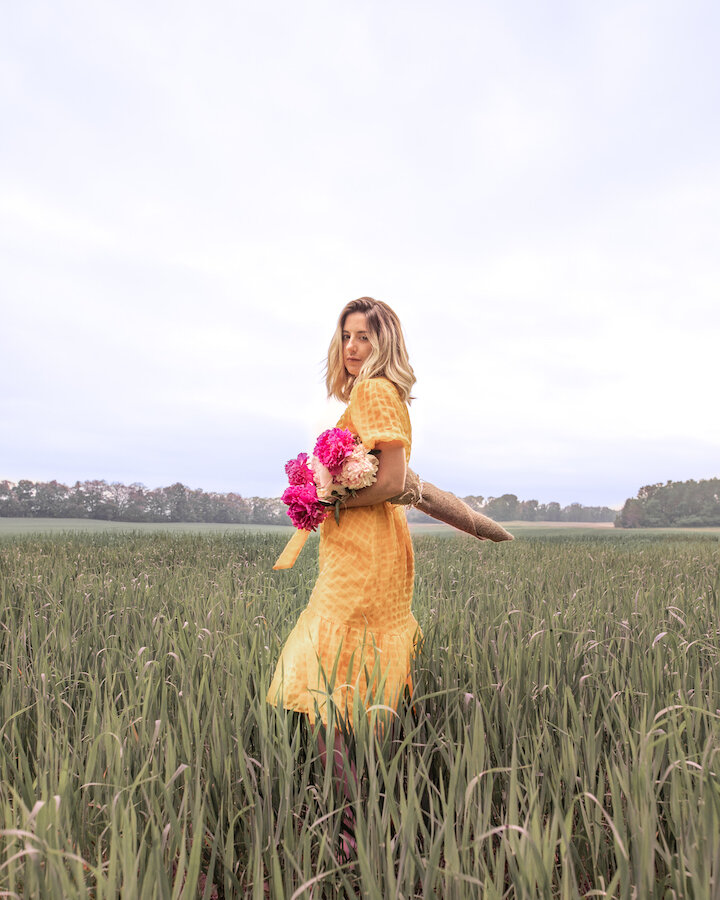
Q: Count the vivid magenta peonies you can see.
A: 3